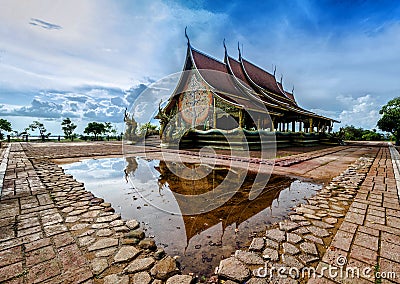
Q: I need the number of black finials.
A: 6